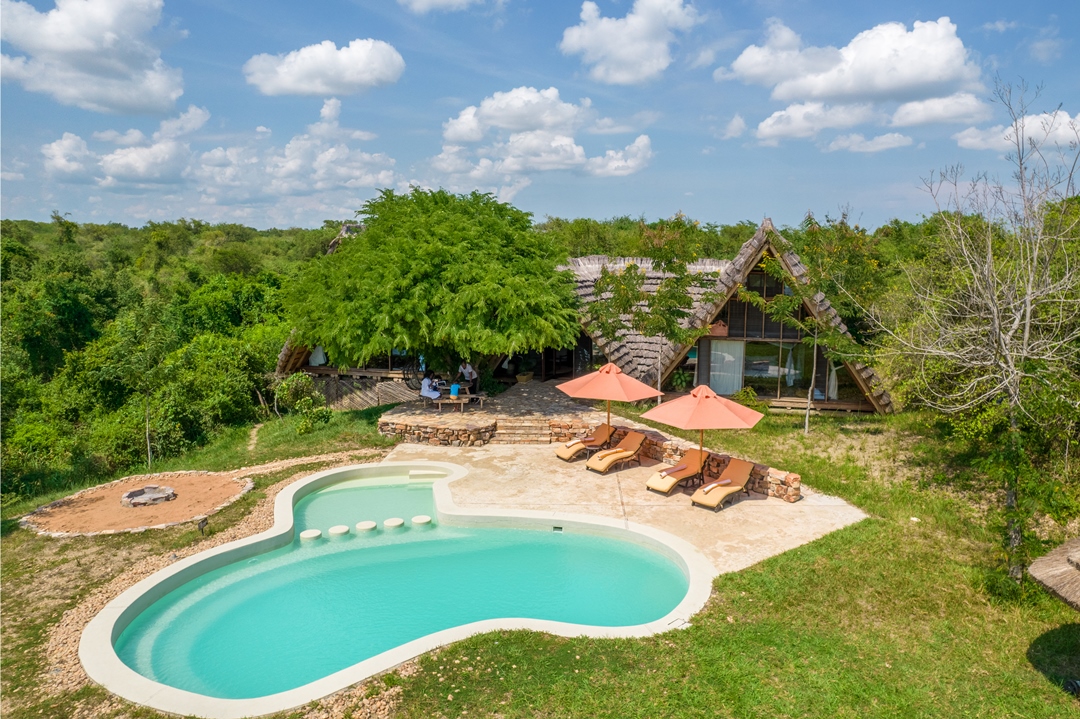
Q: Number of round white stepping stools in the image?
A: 5